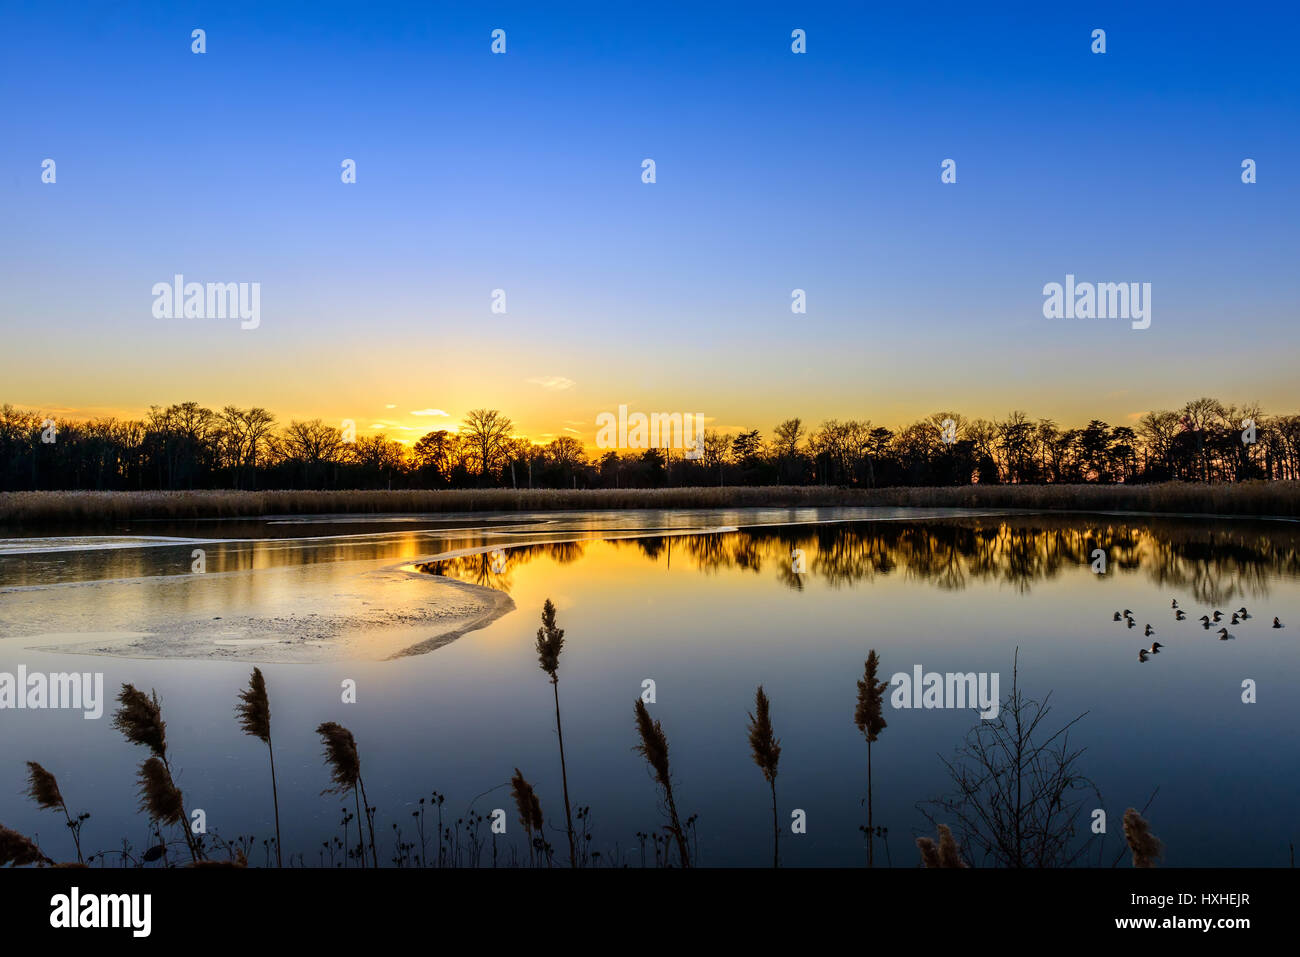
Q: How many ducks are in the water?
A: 14